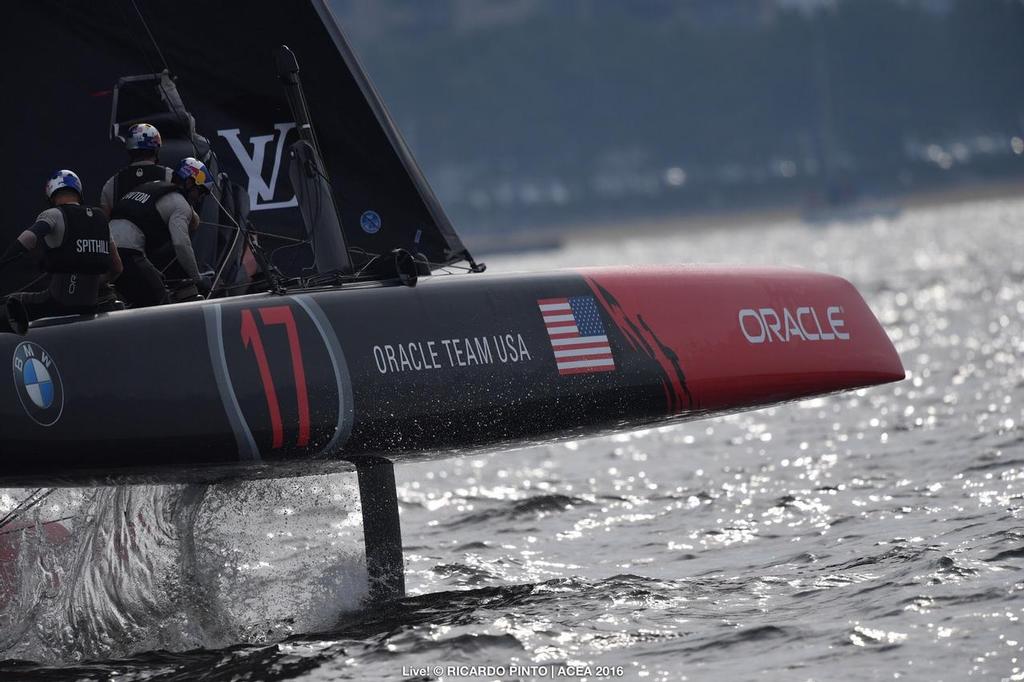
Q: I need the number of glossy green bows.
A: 0